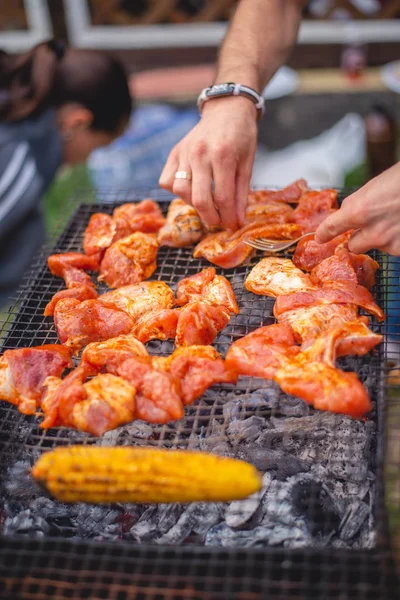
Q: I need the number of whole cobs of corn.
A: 1